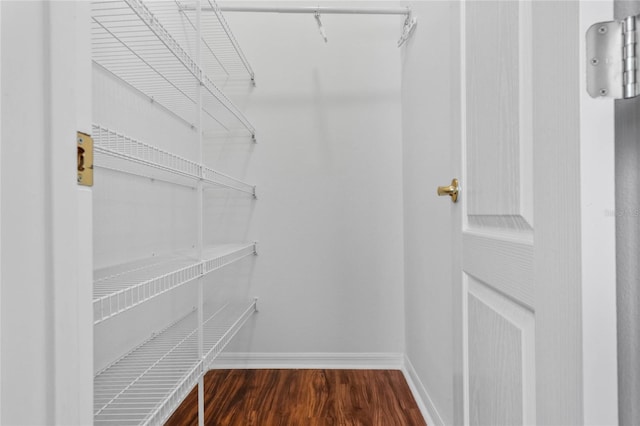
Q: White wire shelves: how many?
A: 5